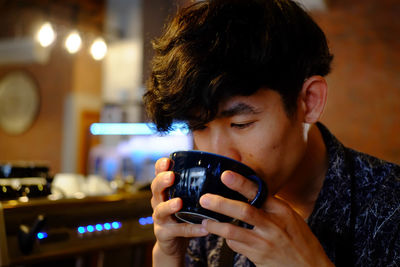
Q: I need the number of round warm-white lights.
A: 3